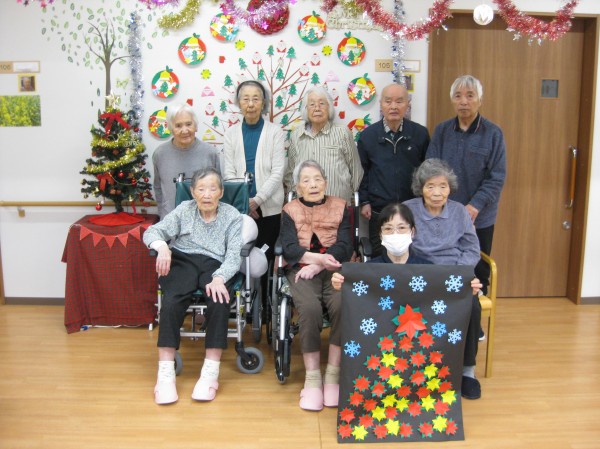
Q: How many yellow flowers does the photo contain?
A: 12